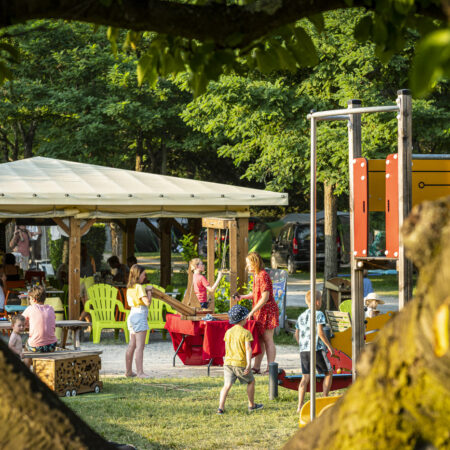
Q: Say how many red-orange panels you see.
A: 2